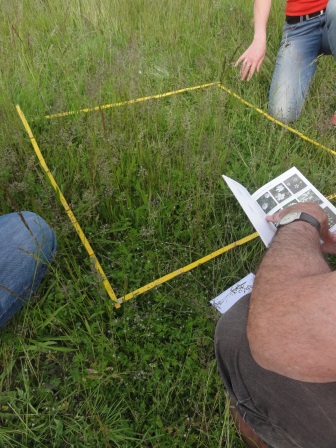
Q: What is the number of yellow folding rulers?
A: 4